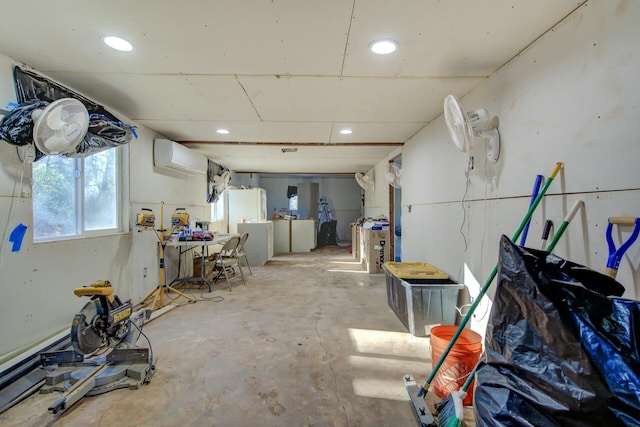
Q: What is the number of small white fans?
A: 5